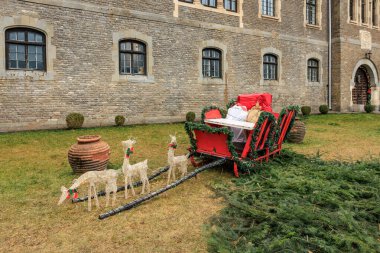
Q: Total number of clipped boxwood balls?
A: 6